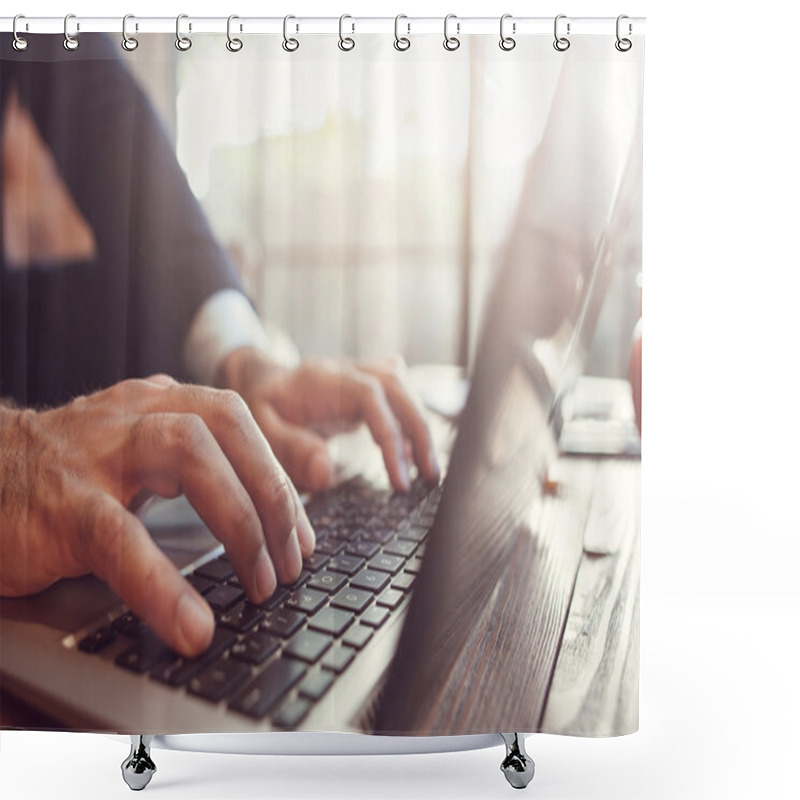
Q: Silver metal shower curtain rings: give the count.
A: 12